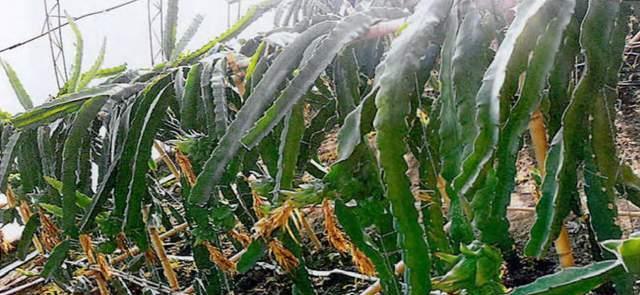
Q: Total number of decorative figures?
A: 0